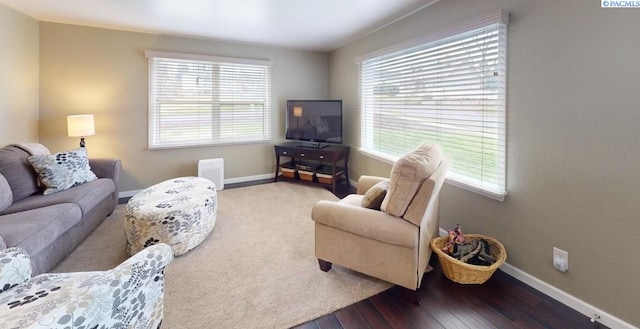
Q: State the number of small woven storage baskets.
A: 3